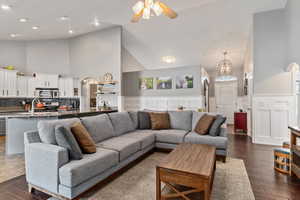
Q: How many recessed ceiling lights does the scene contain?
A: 7